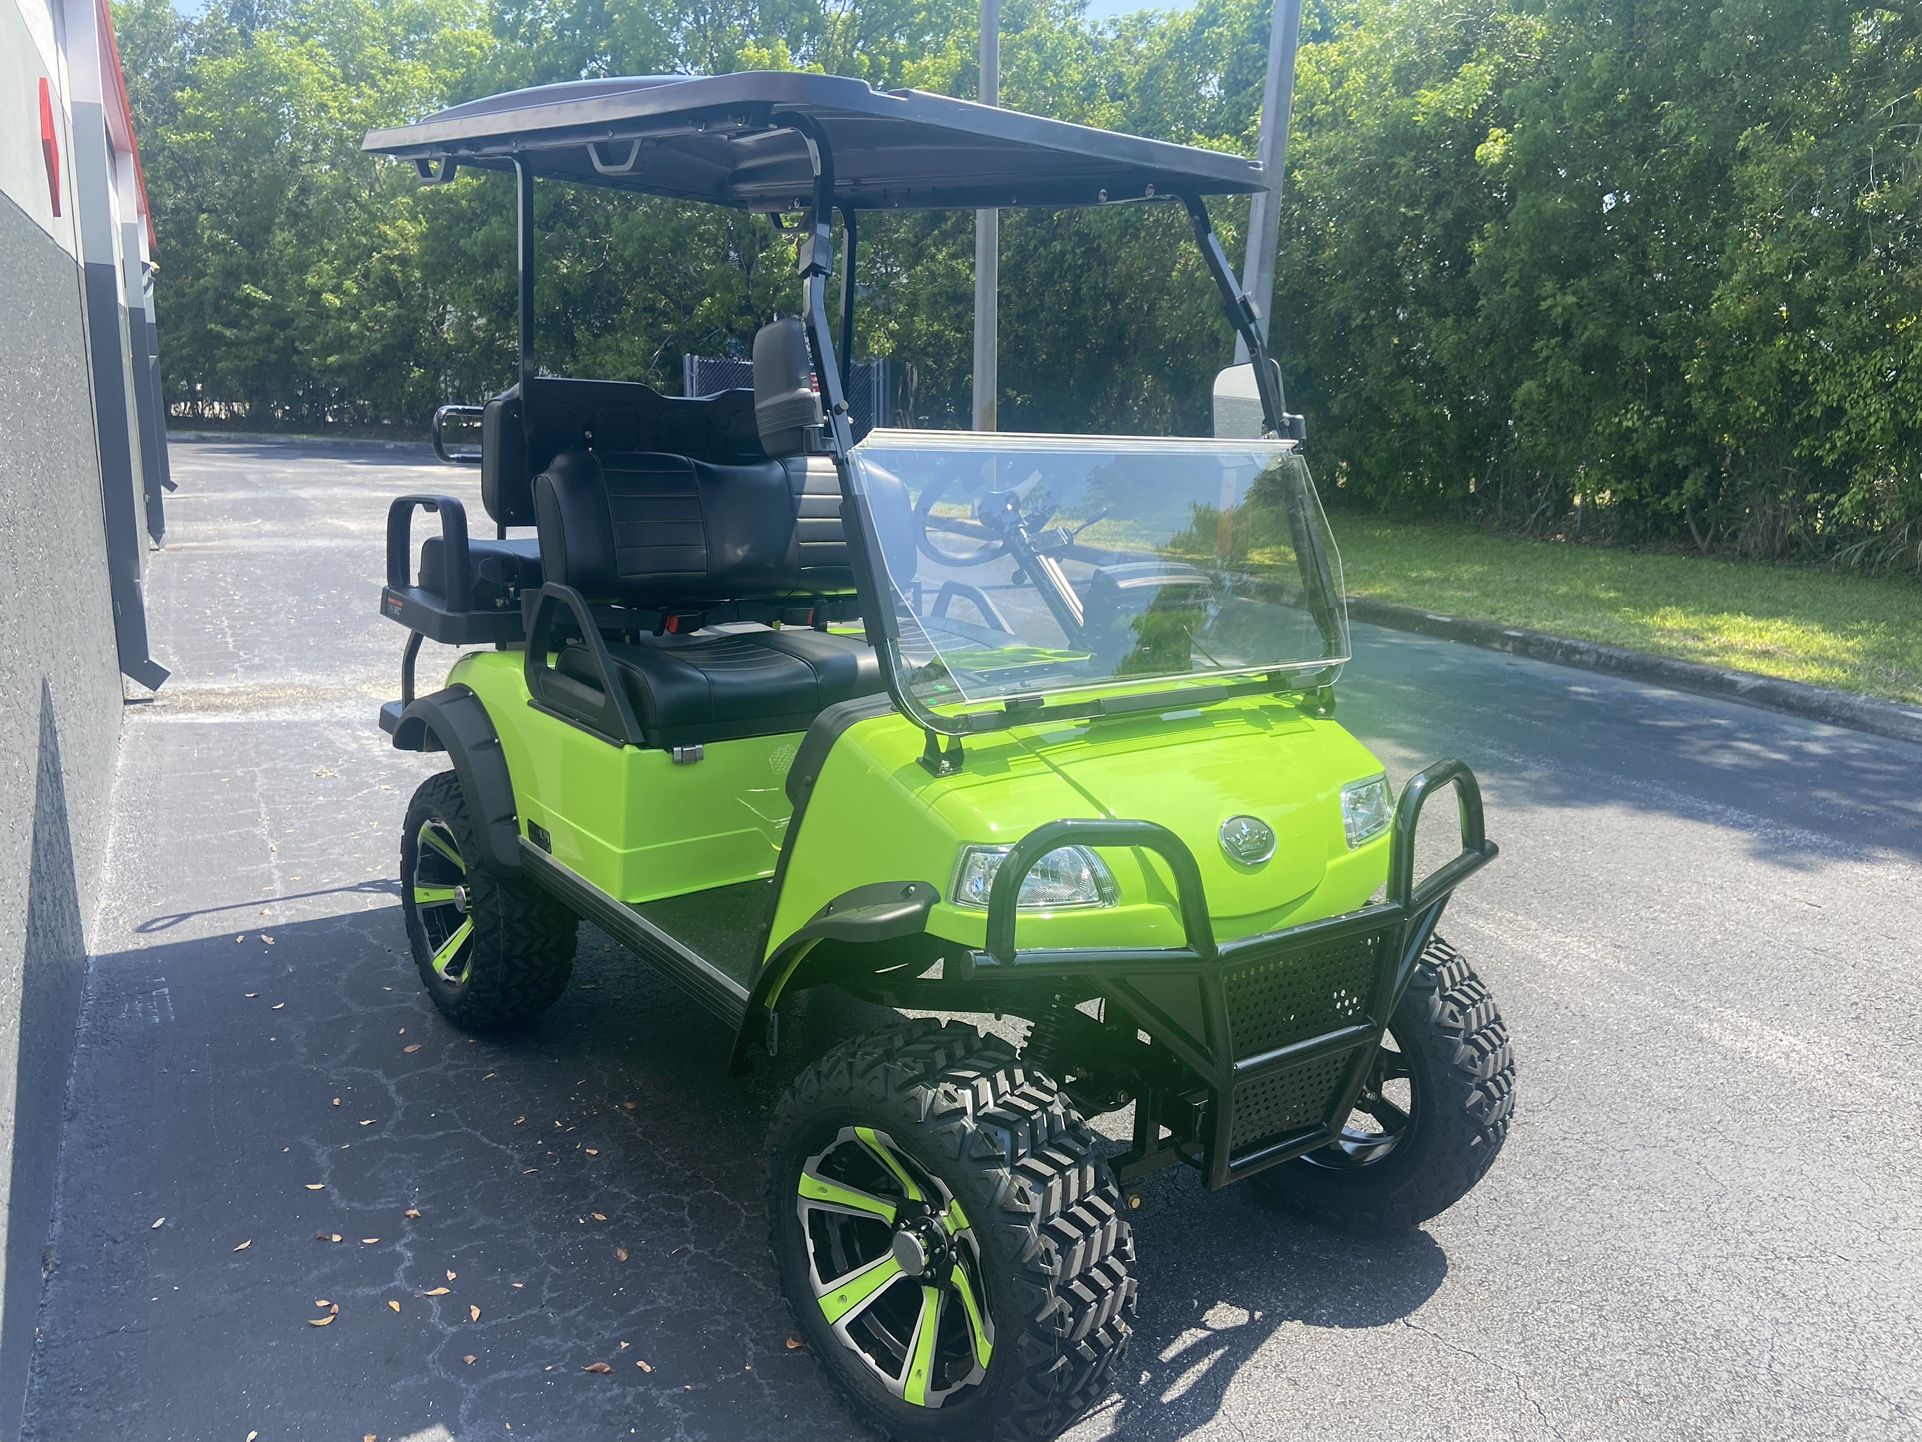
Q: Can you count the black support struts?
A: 4